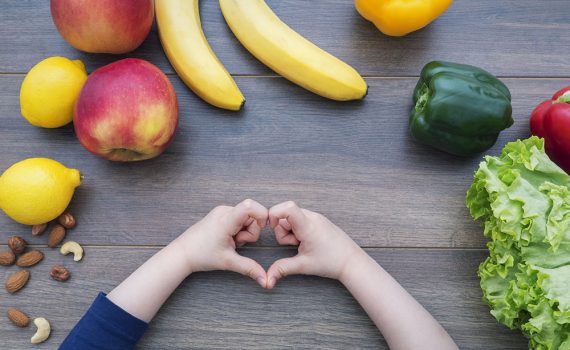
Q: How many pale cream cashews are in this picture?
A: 2